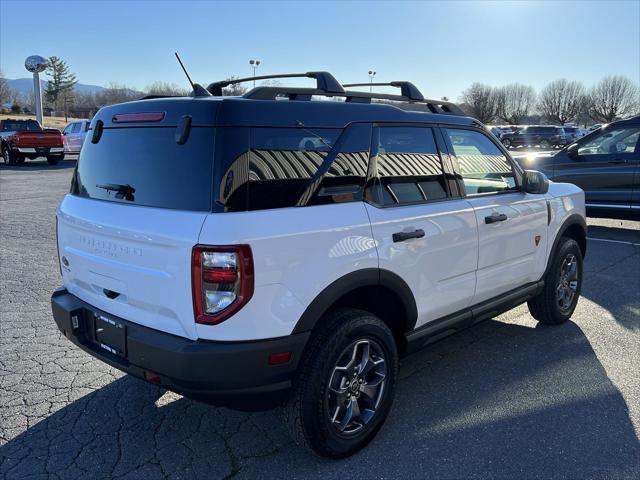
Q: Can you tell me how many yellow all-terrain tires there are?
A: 0